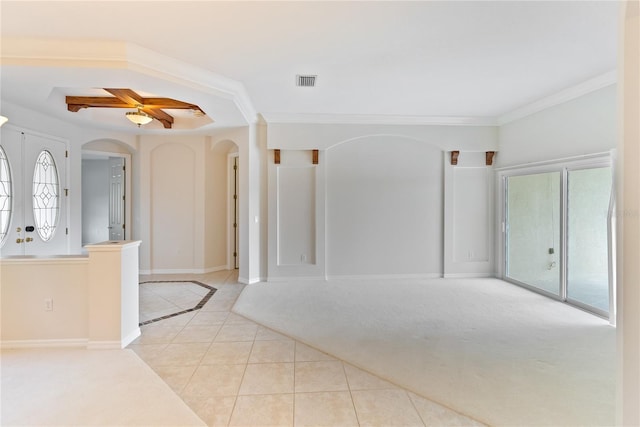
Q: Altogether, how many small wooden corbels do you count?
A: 4